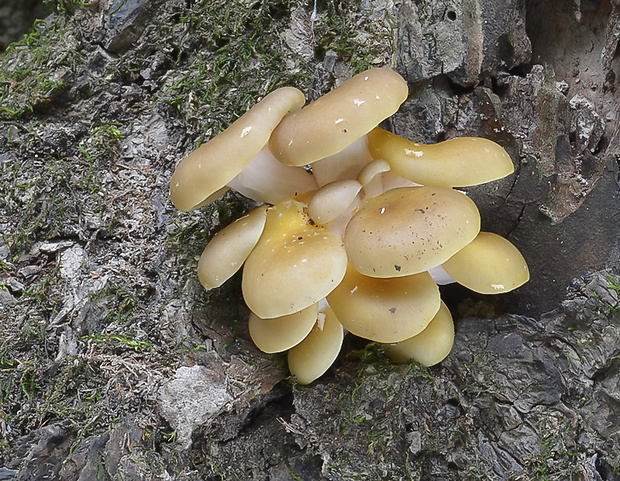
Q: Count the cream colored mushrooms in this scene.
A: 13